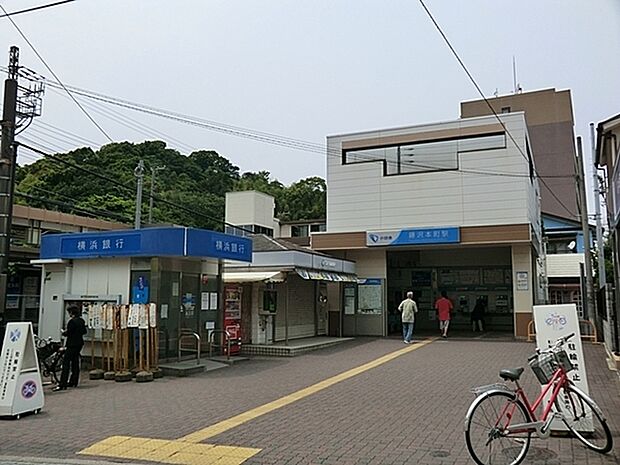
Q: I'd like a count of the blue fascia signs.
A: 3